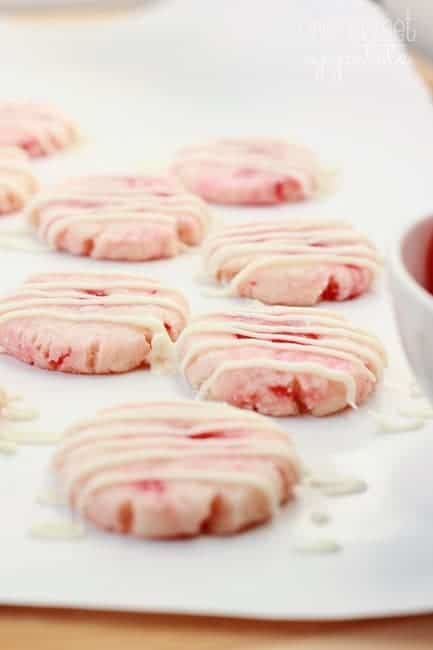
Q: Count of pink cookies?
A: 8